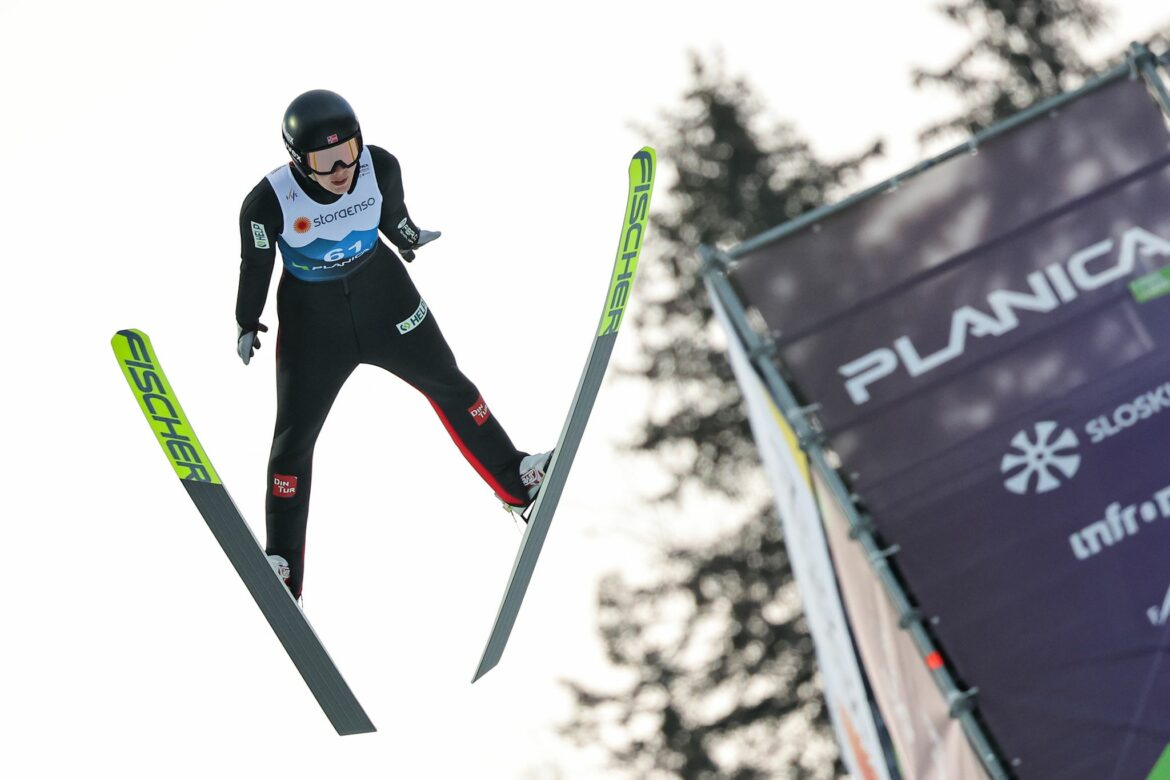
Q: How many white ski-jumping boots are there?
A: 2